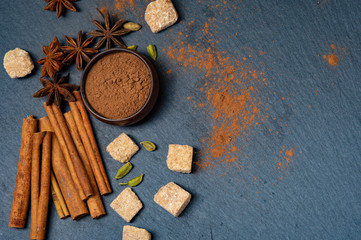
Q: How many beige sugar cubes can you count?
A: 7